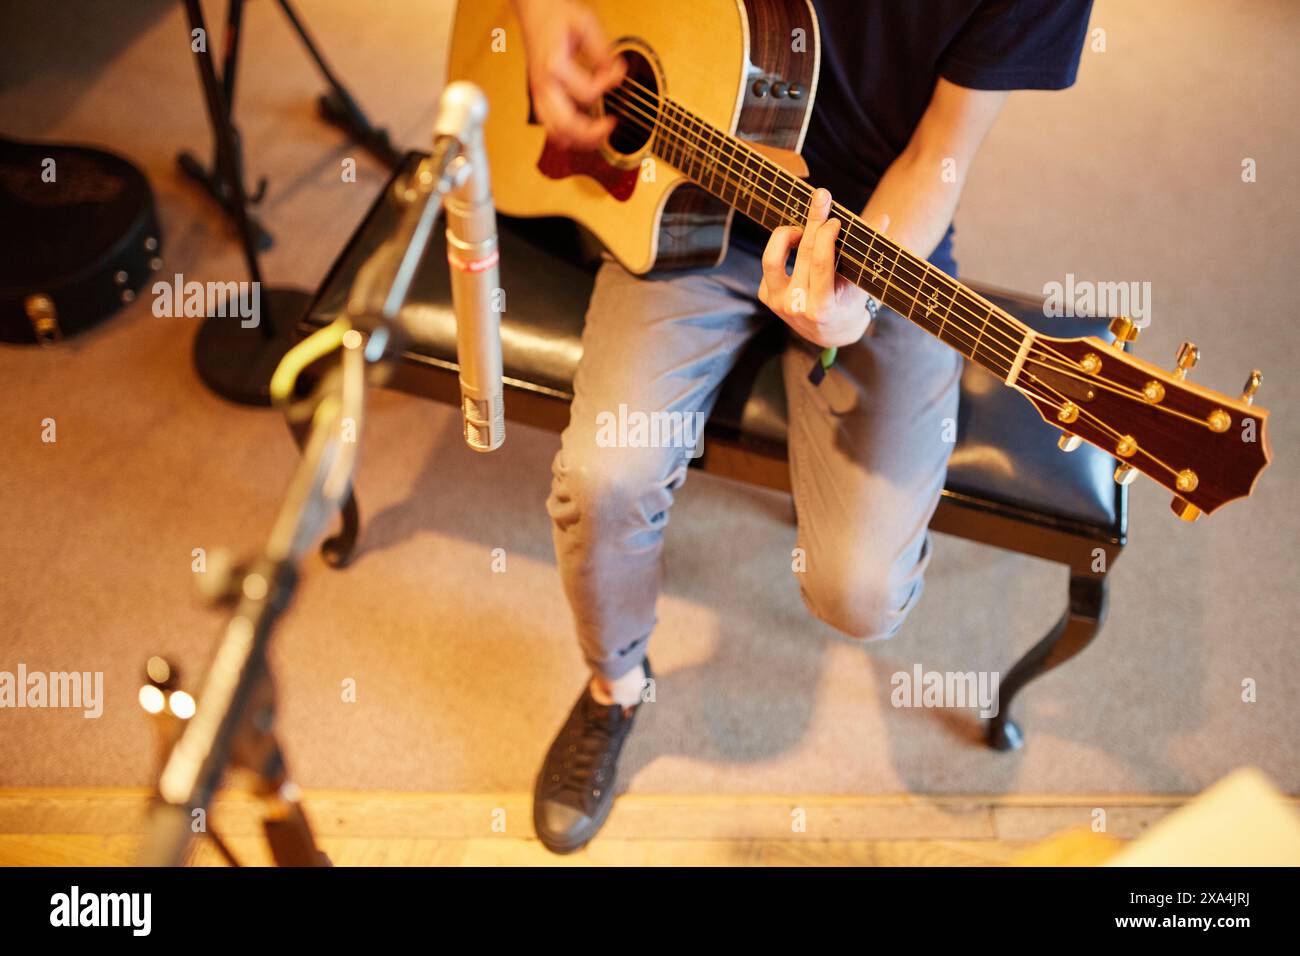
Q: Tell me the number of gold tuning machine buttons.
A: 6